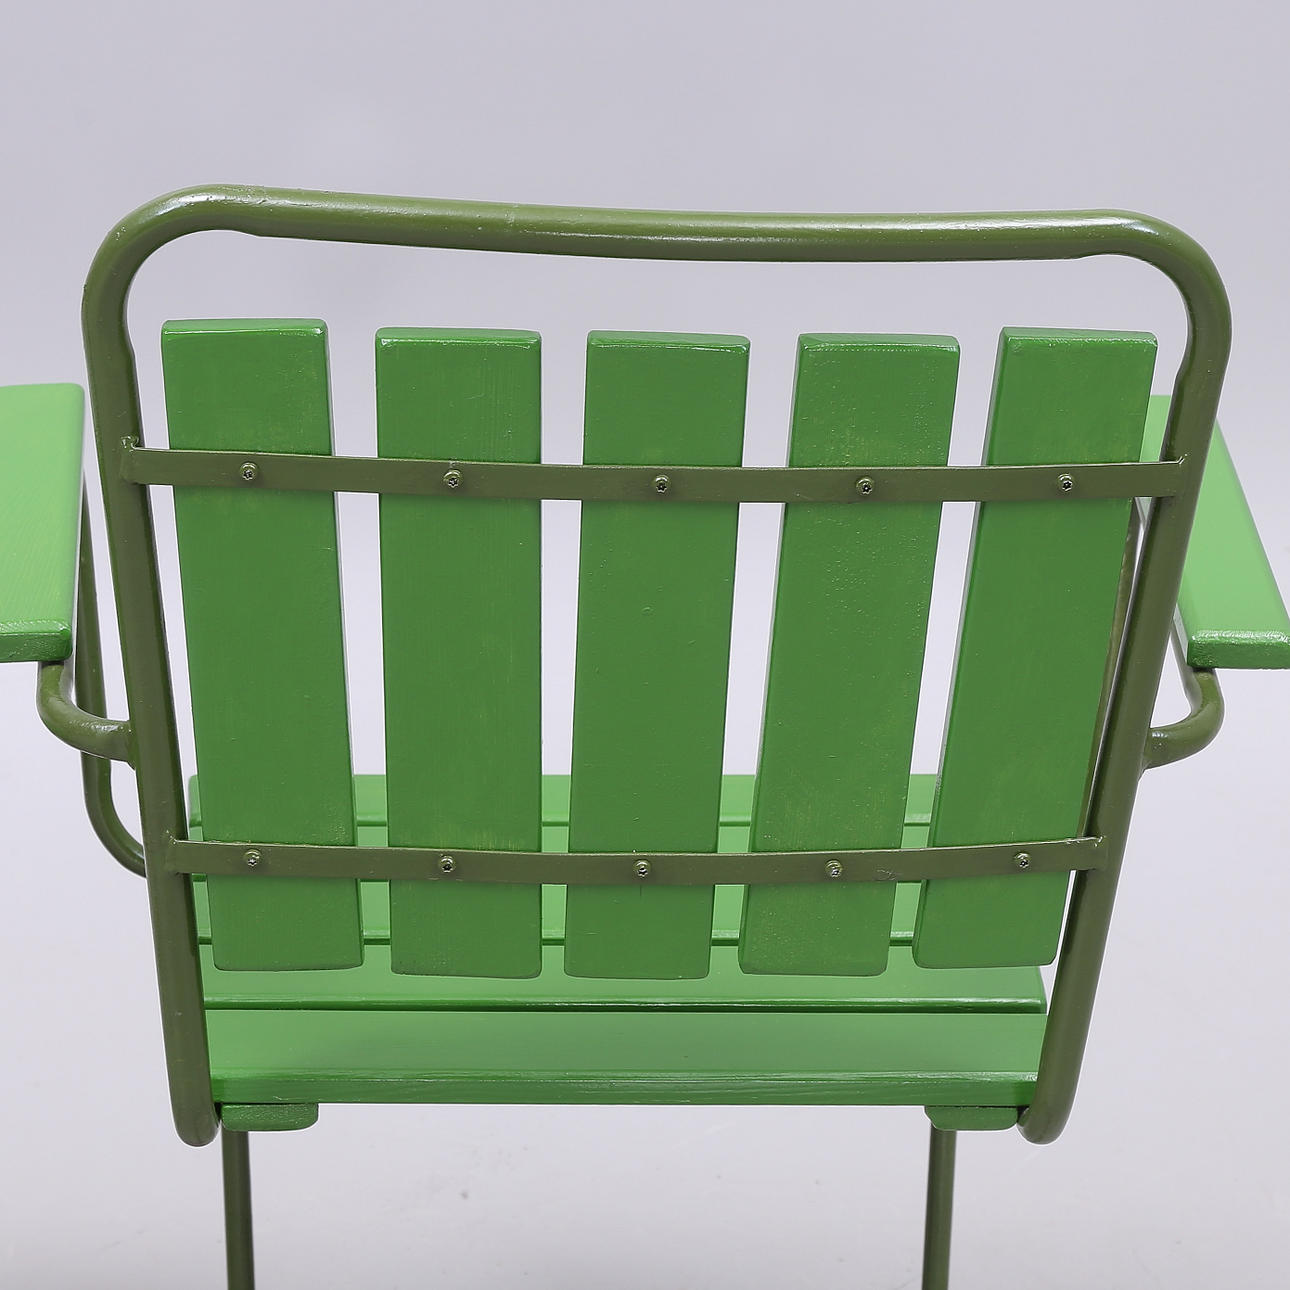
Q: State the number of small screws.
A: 10